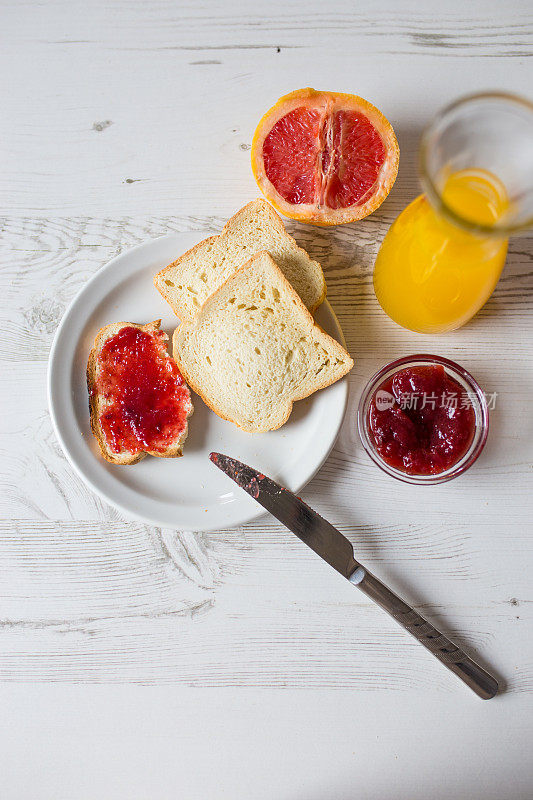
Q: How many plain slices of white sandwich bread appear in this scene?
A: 2